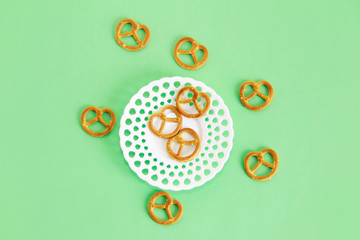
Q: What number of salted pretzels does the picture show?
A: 9